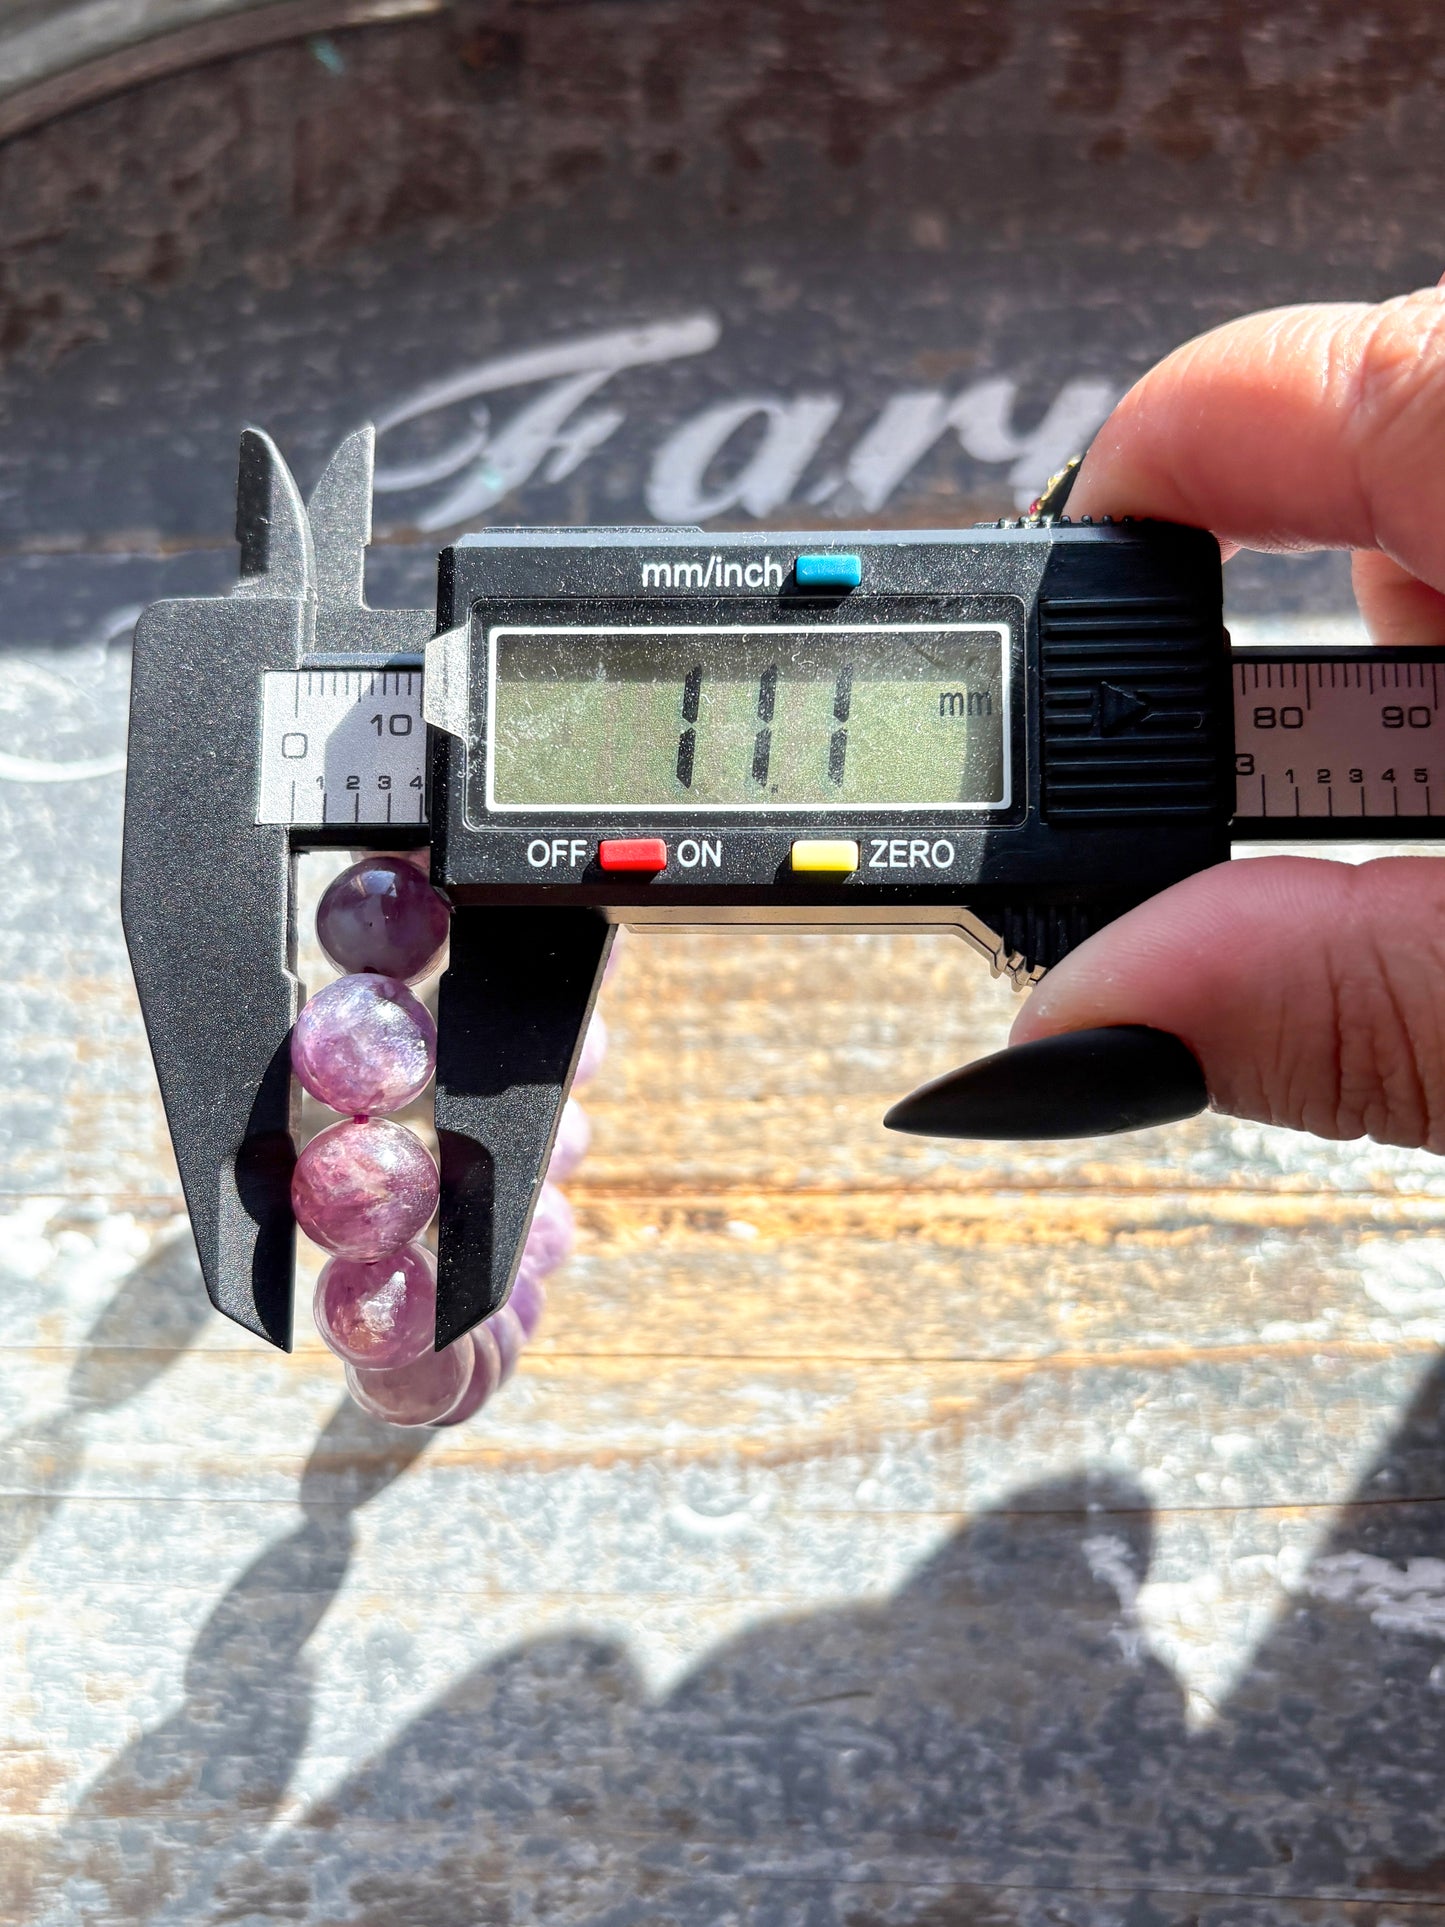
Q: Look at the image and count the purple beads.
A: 12